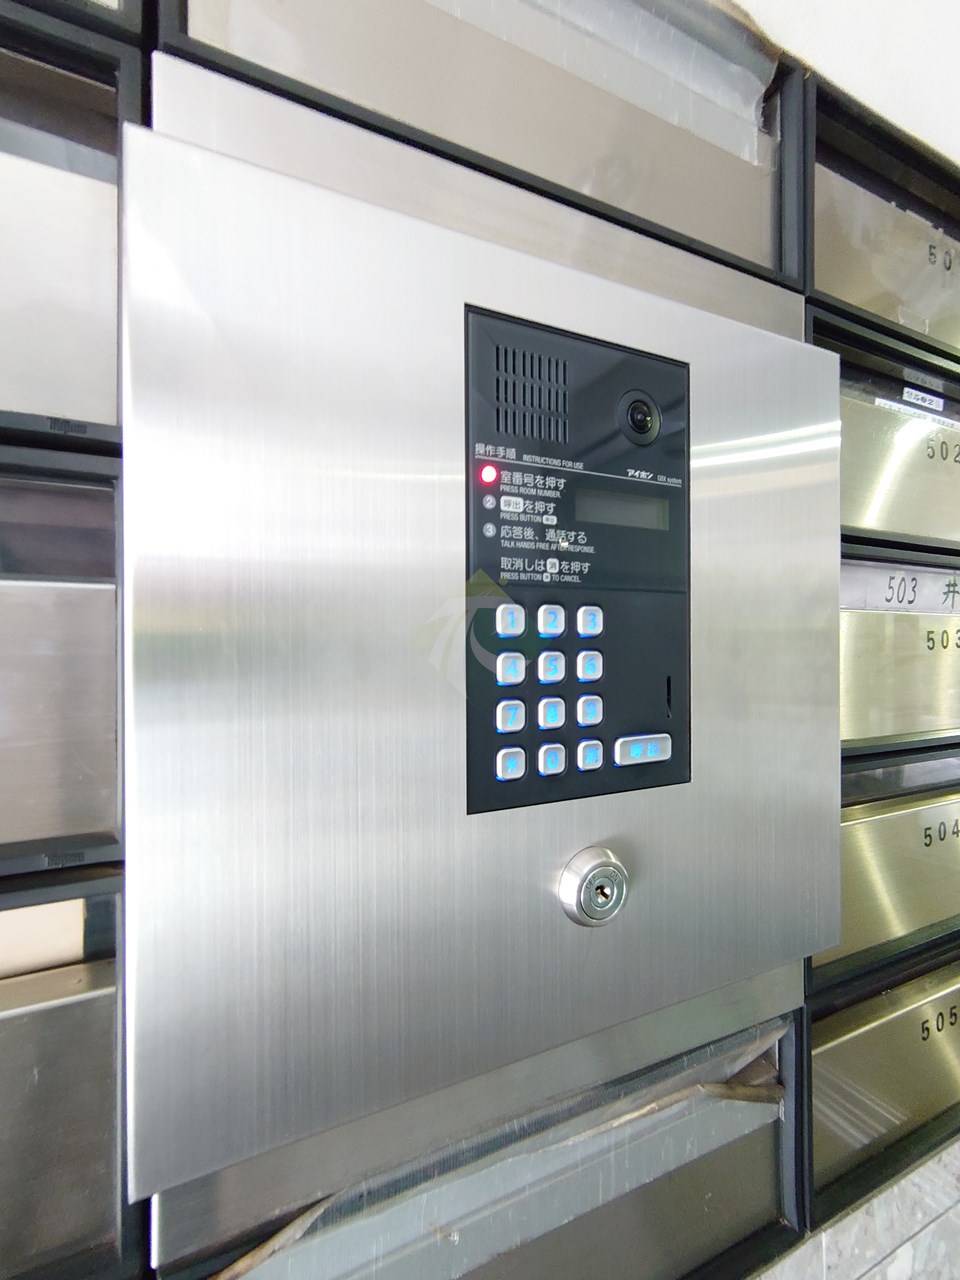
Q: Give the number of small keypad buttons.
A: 12